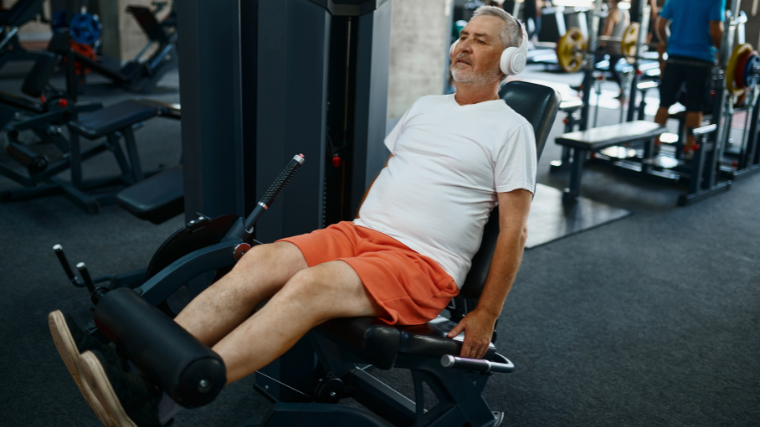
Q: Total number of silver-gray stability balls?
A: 0